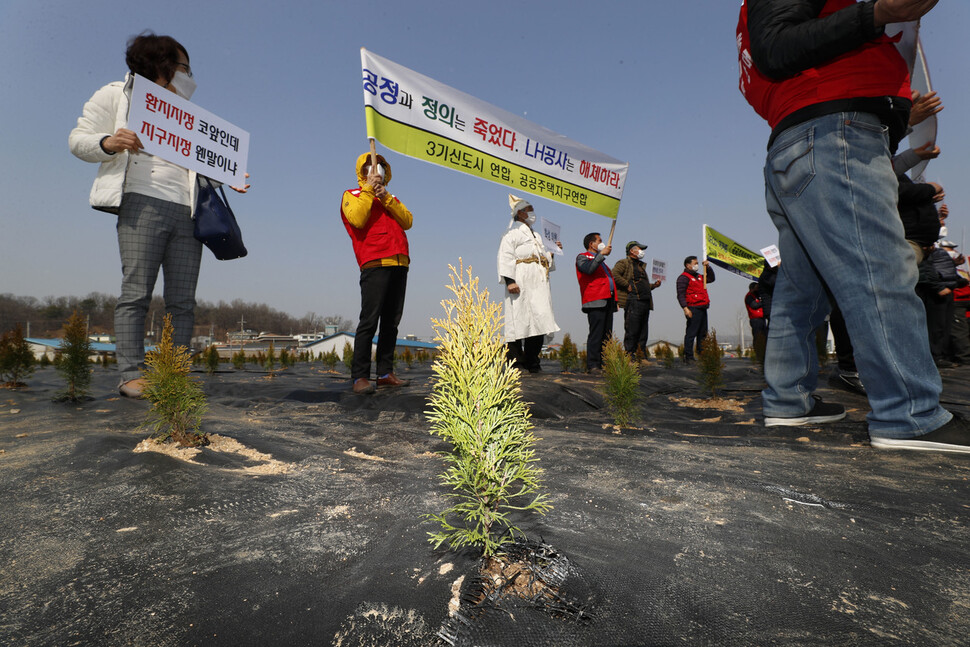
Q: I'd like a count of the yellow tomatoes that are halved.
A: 0